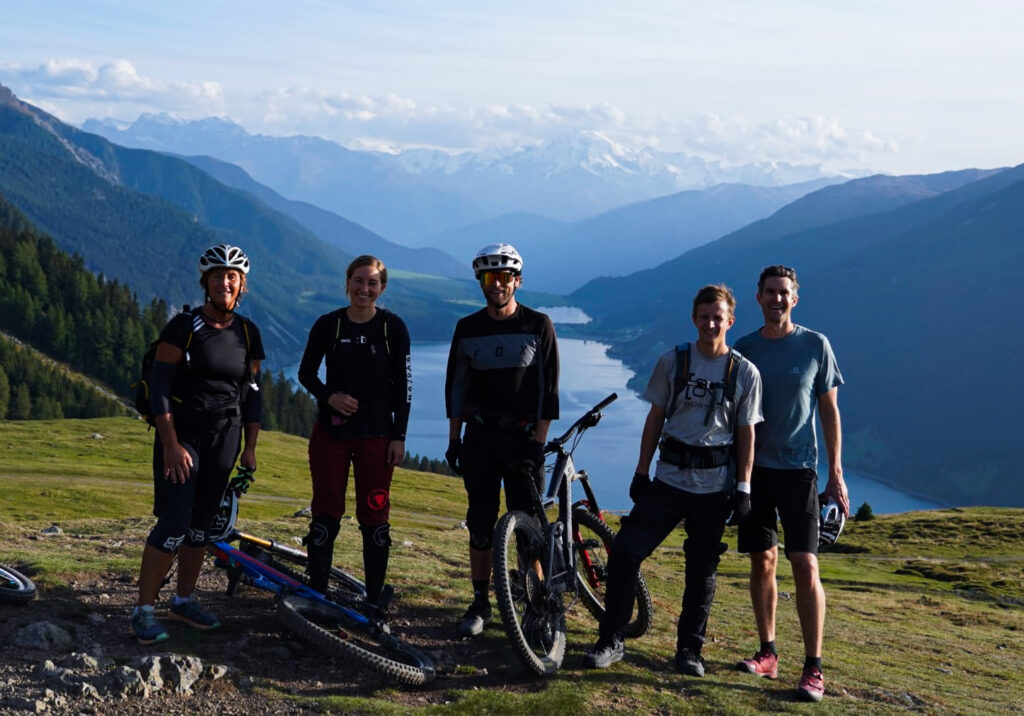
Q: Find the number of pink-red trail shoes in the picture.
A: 2